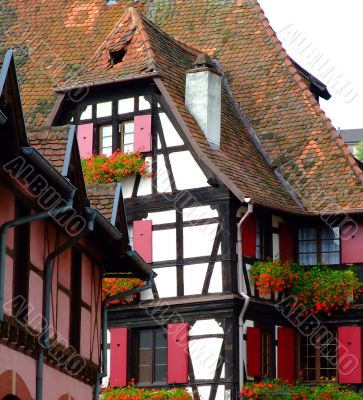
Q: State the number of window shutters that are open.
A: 11